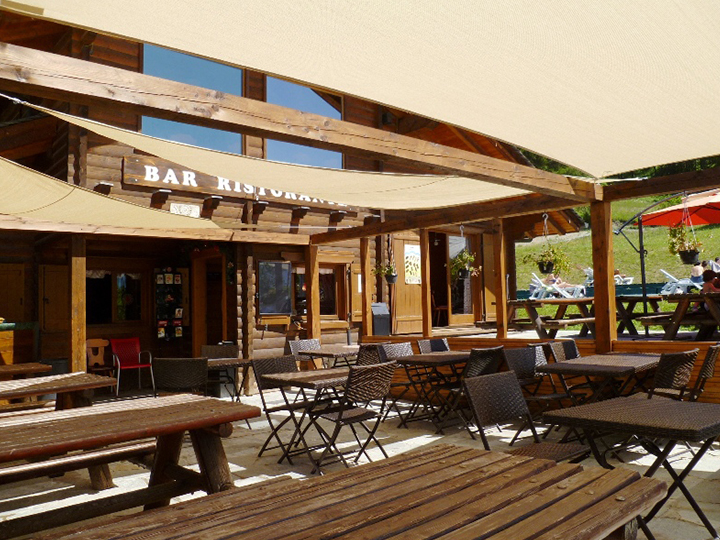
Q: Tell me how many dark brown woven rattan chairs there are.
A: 15